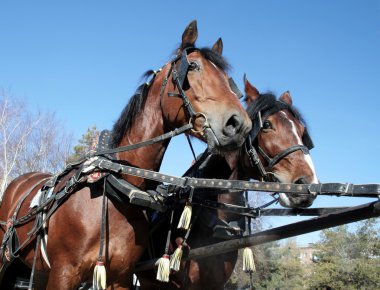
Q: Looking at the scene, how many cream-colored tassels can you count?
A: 5